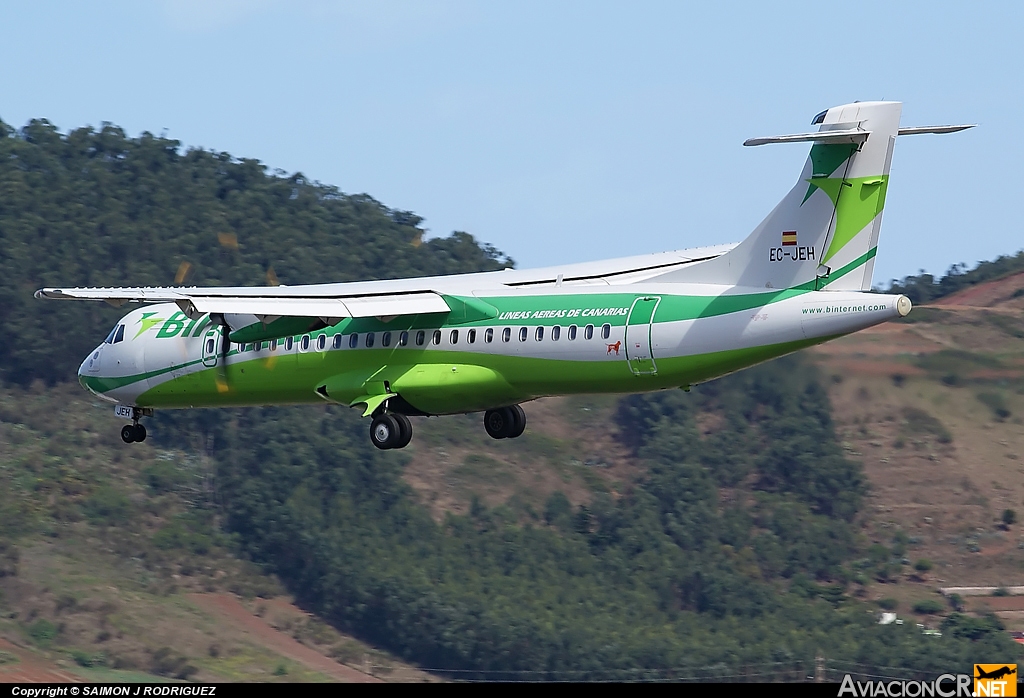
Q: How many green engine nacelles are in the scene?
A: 1